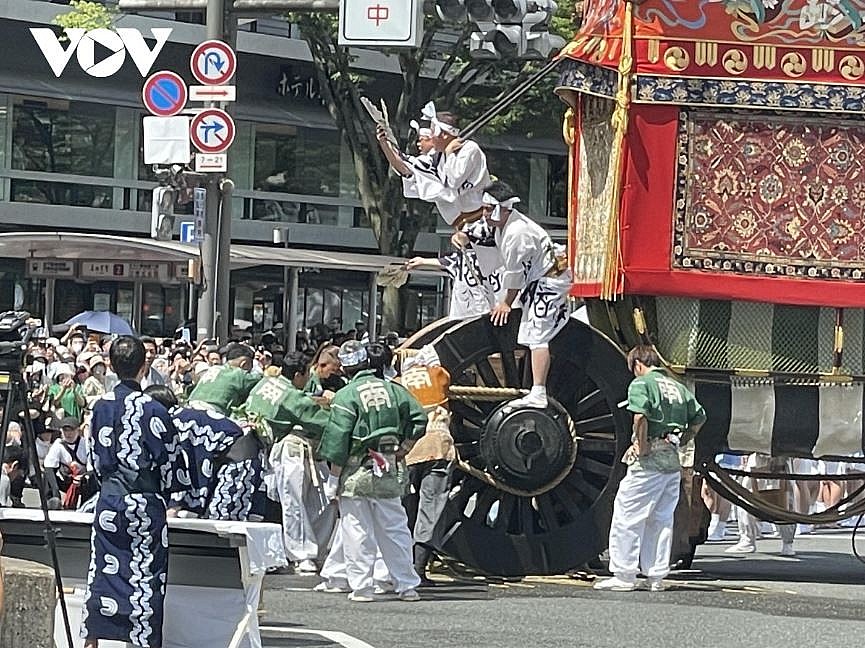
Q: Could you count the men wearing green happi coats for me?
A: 5